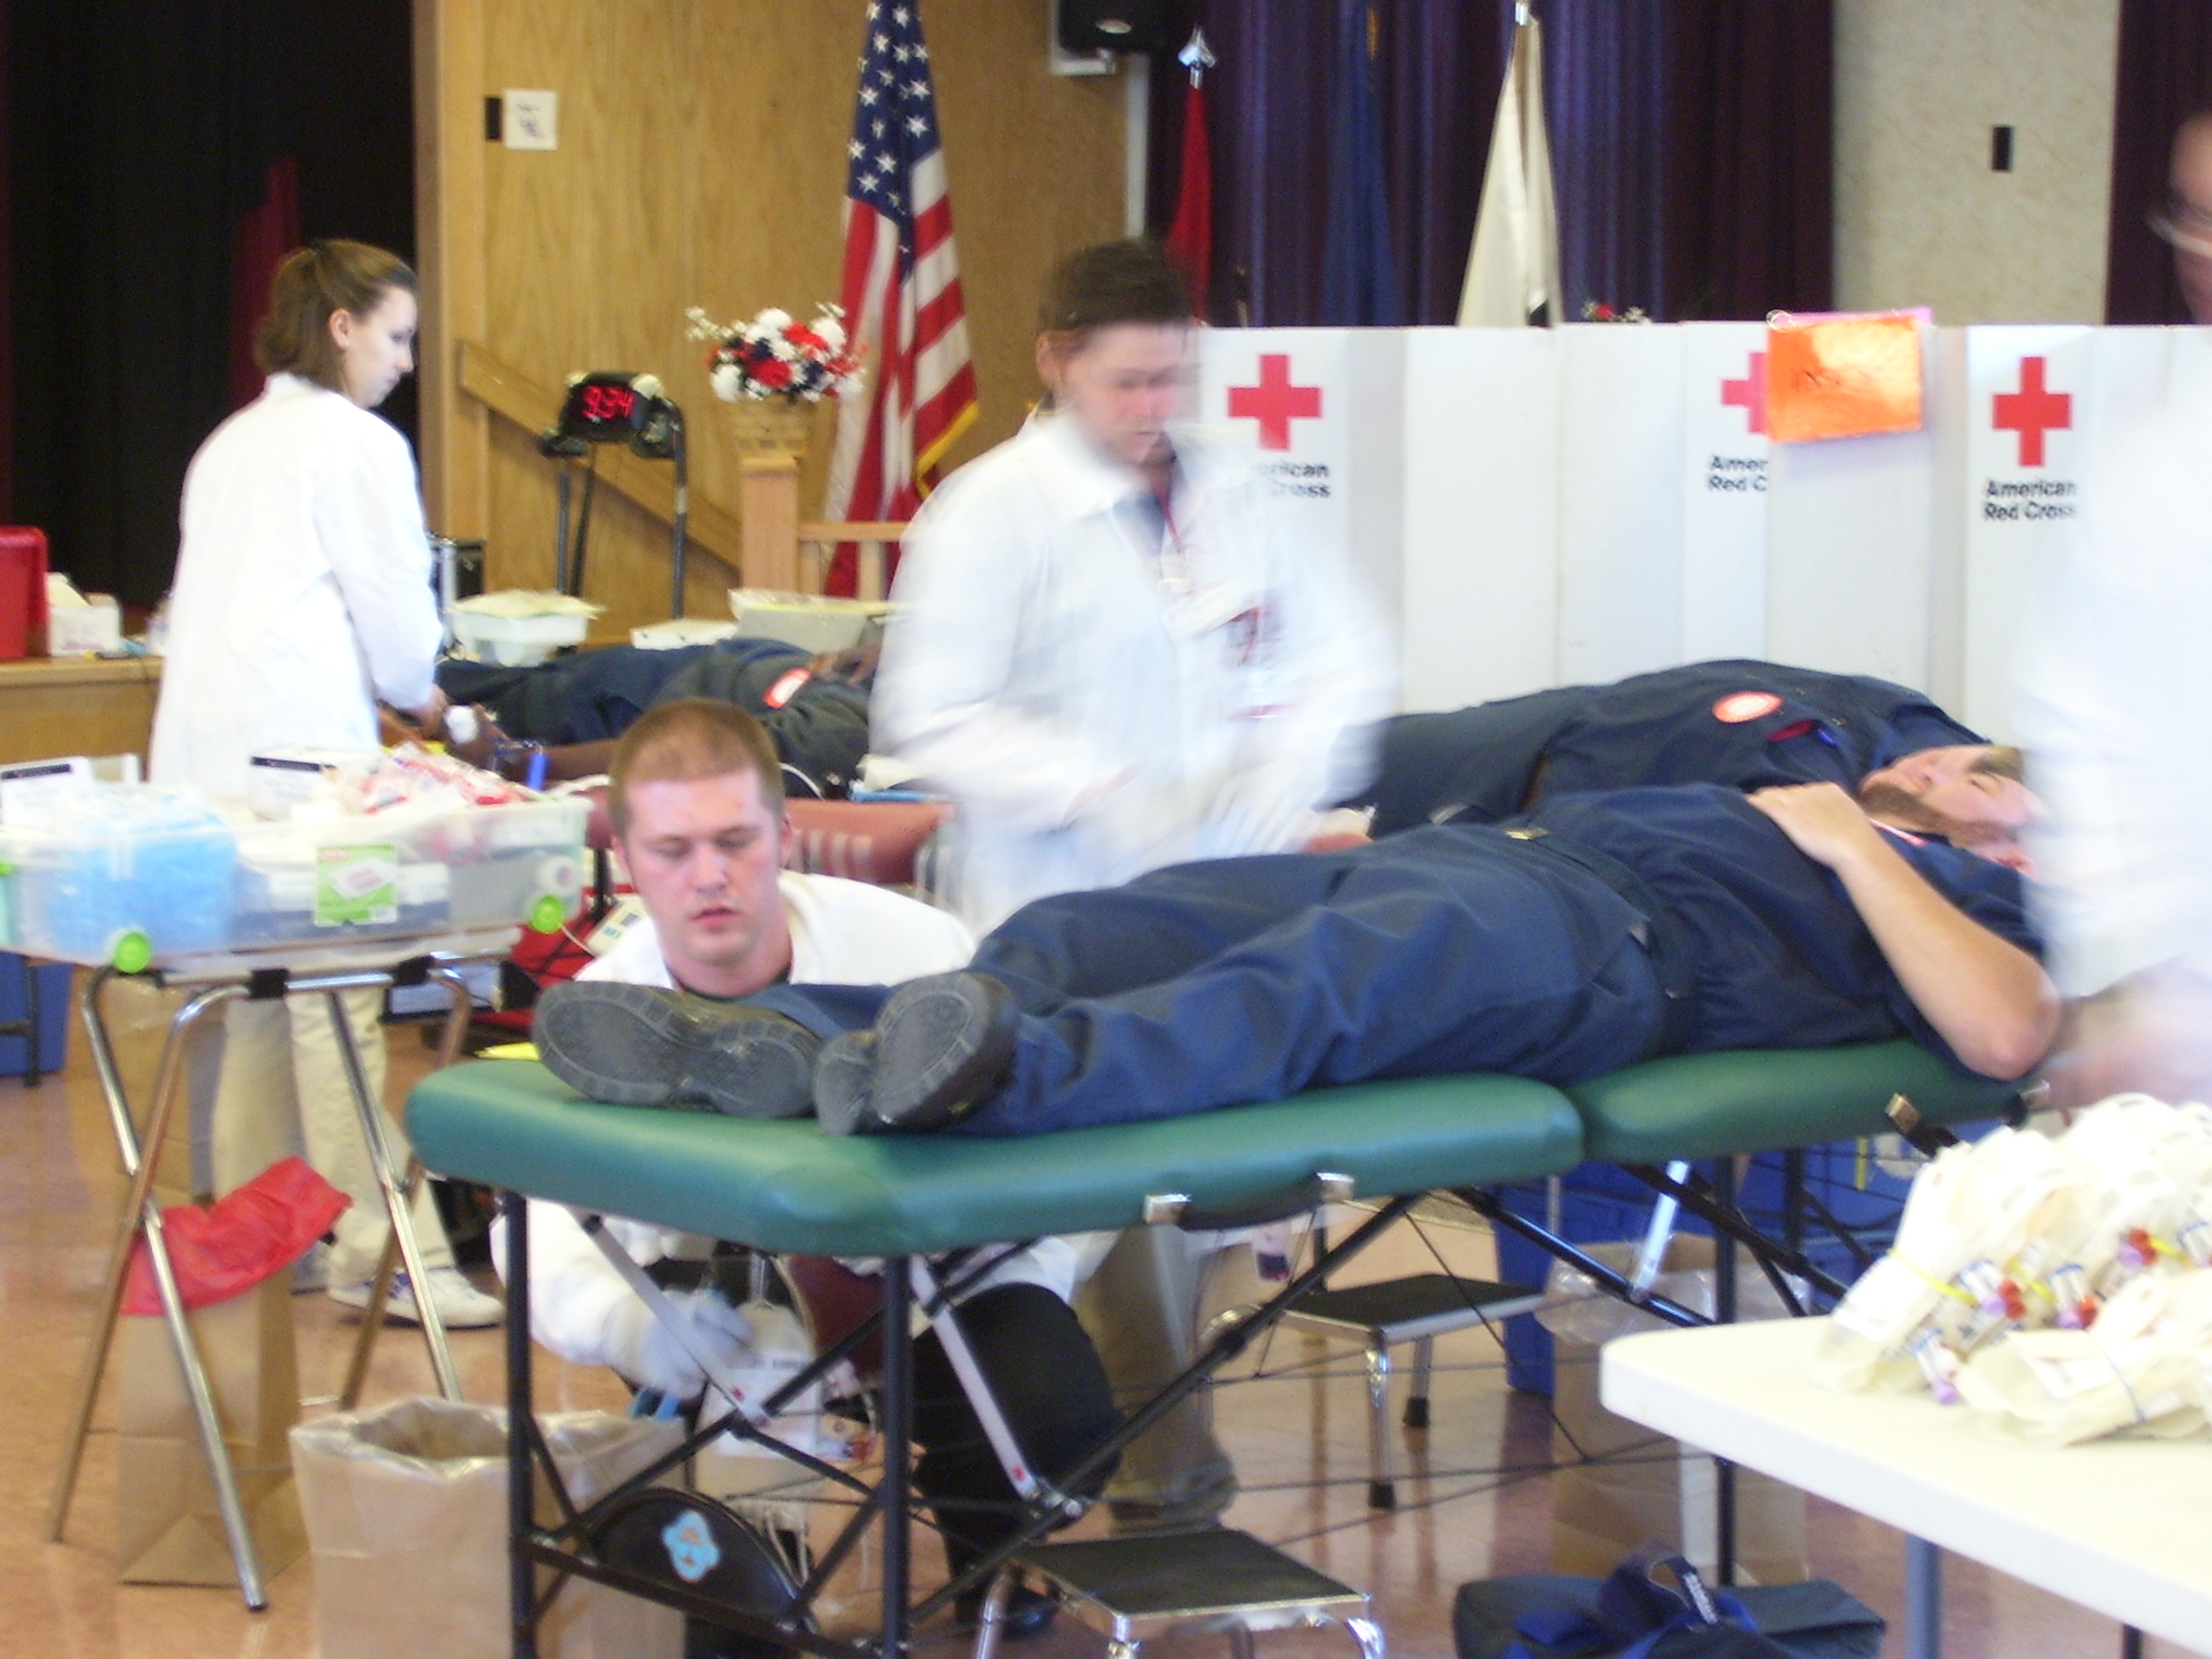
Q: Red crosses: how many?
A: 3